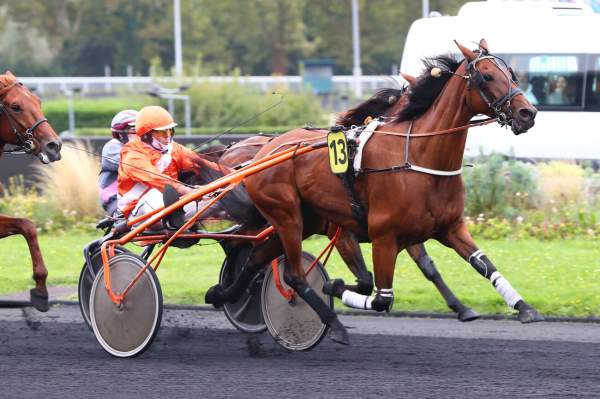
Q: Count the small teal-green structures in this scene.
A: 1